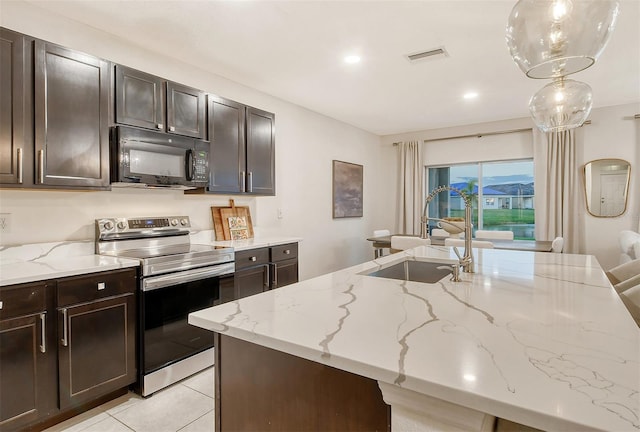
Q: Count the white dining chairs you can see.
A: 6